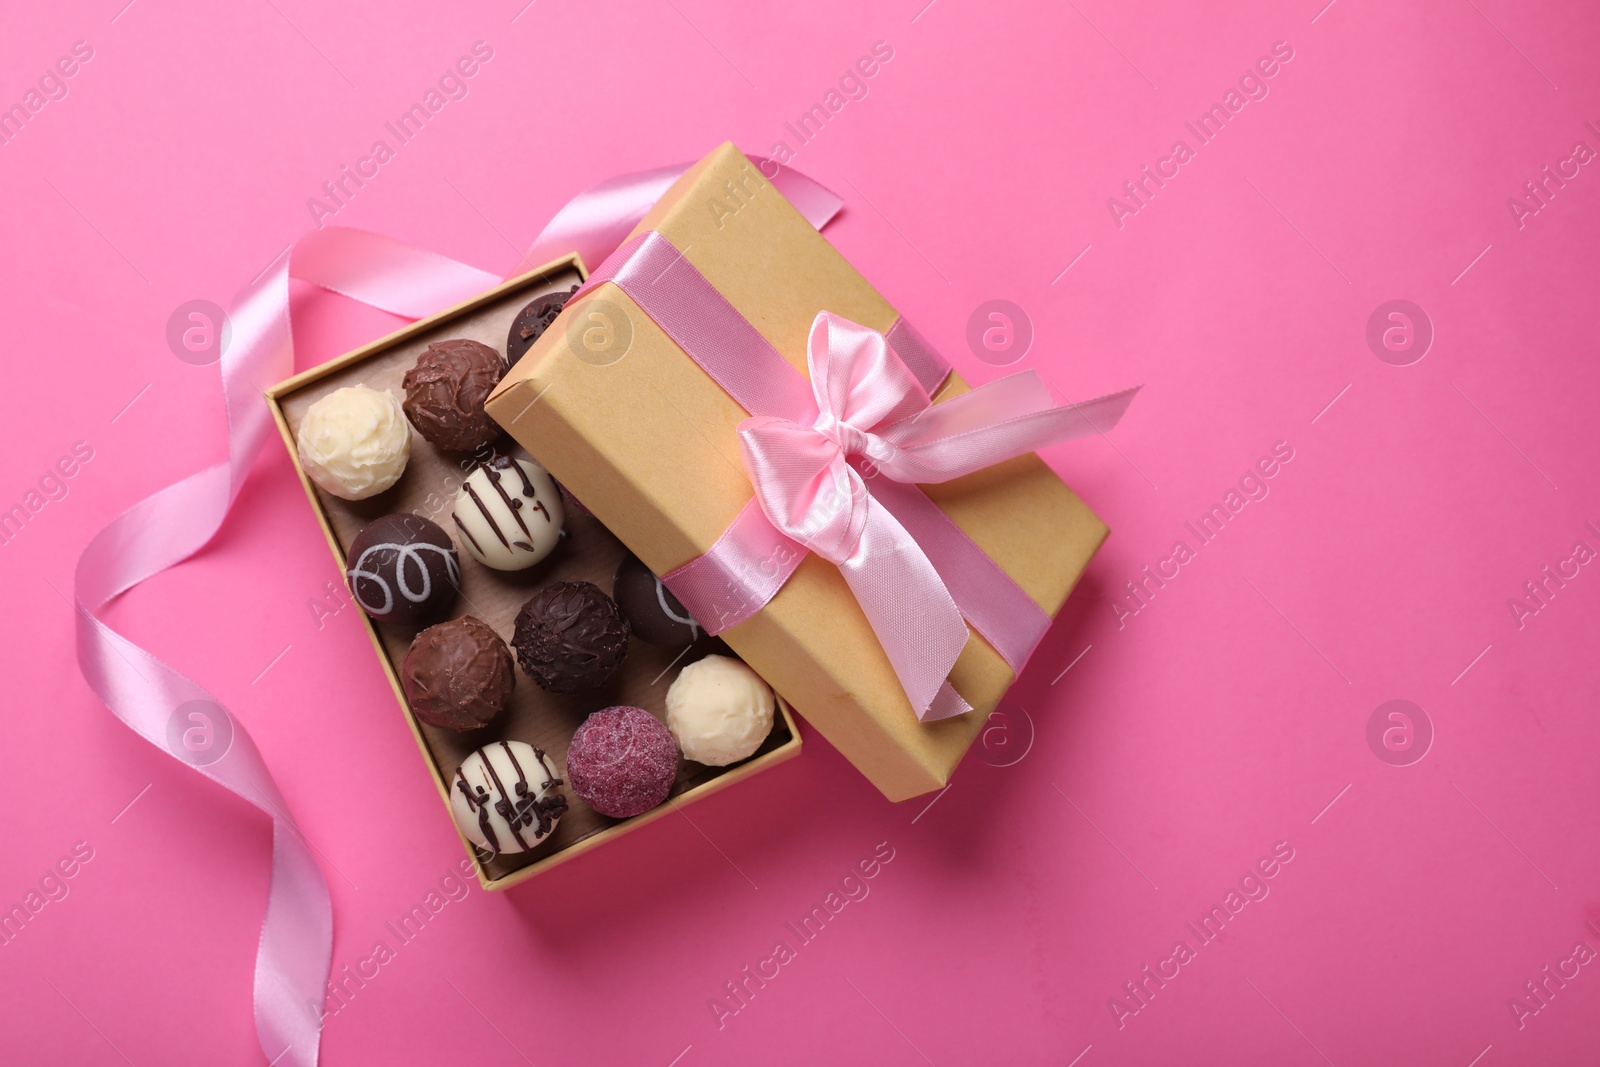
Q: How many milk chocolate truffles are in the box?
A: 2